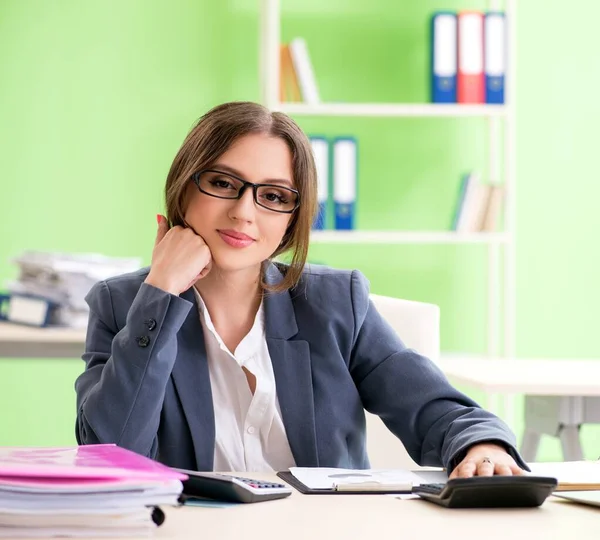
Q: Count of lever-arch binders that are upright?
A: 5